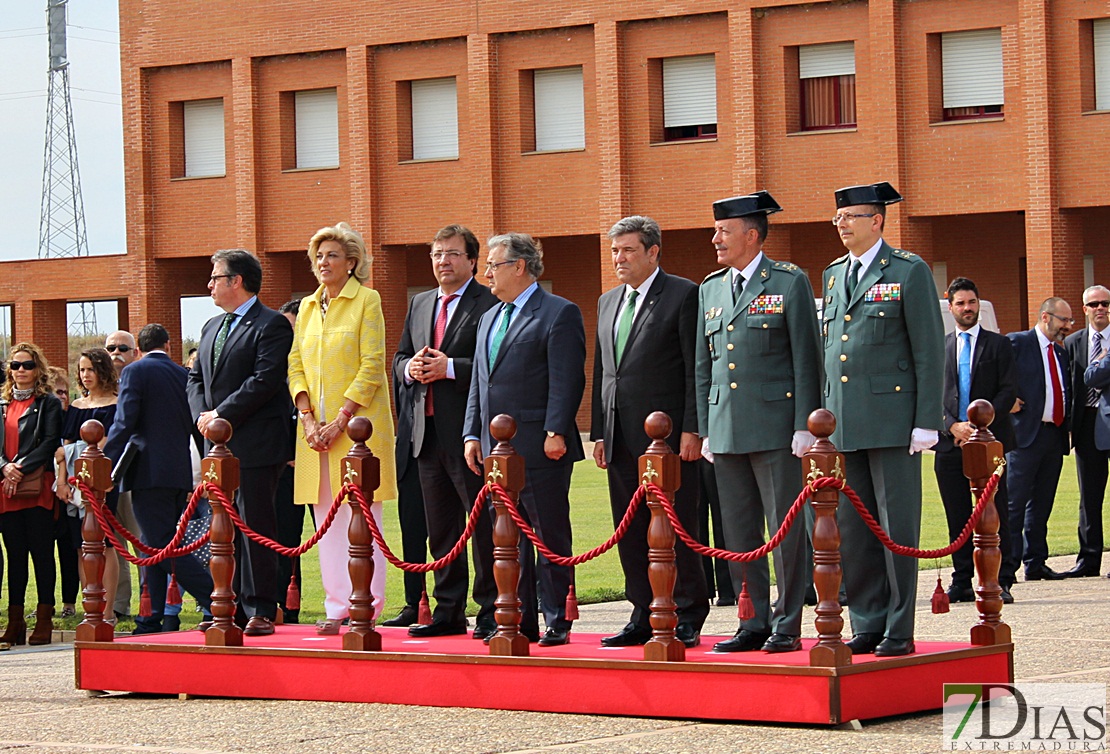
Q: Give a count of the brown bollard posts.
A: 7